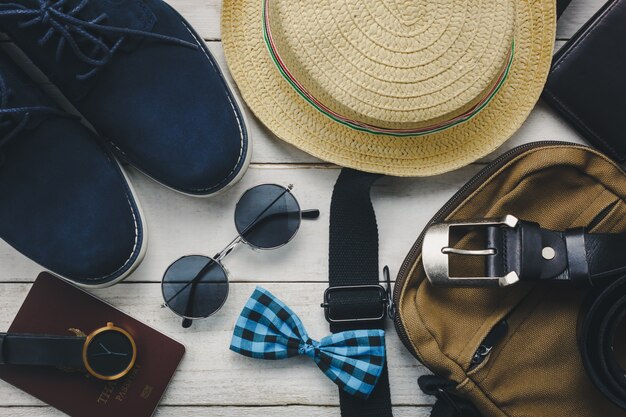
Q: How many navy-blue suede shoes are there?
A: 2